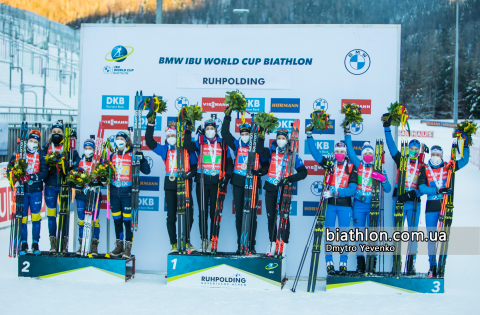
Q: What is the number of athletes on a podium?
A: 12